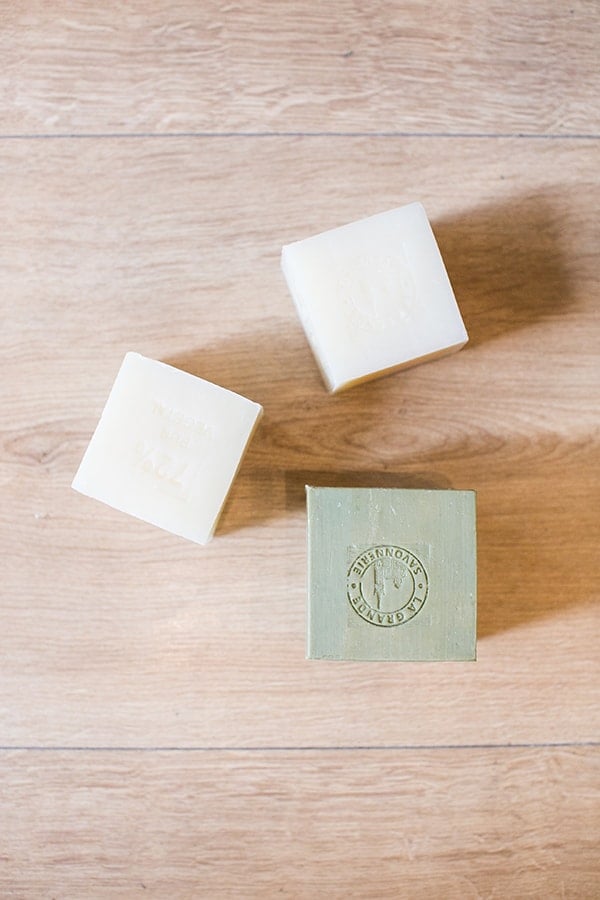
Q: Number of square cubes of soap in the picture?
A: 3